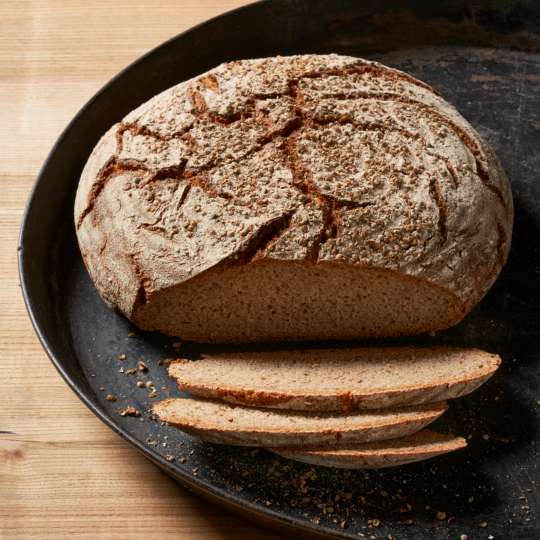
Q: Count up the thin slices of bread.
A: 3